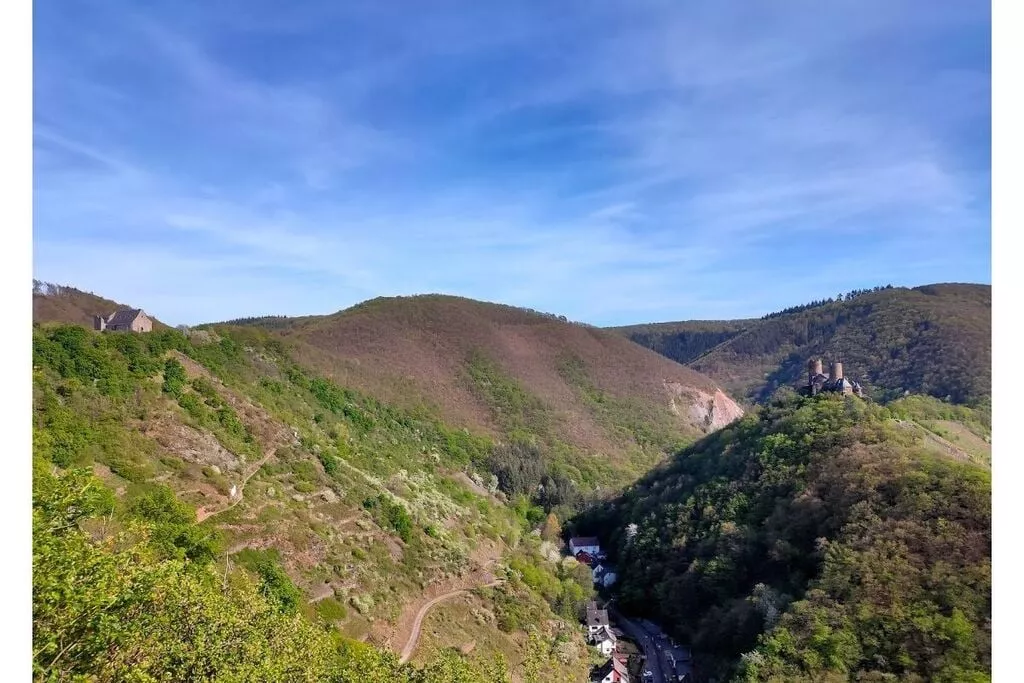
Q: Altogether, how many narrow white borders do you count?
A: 2